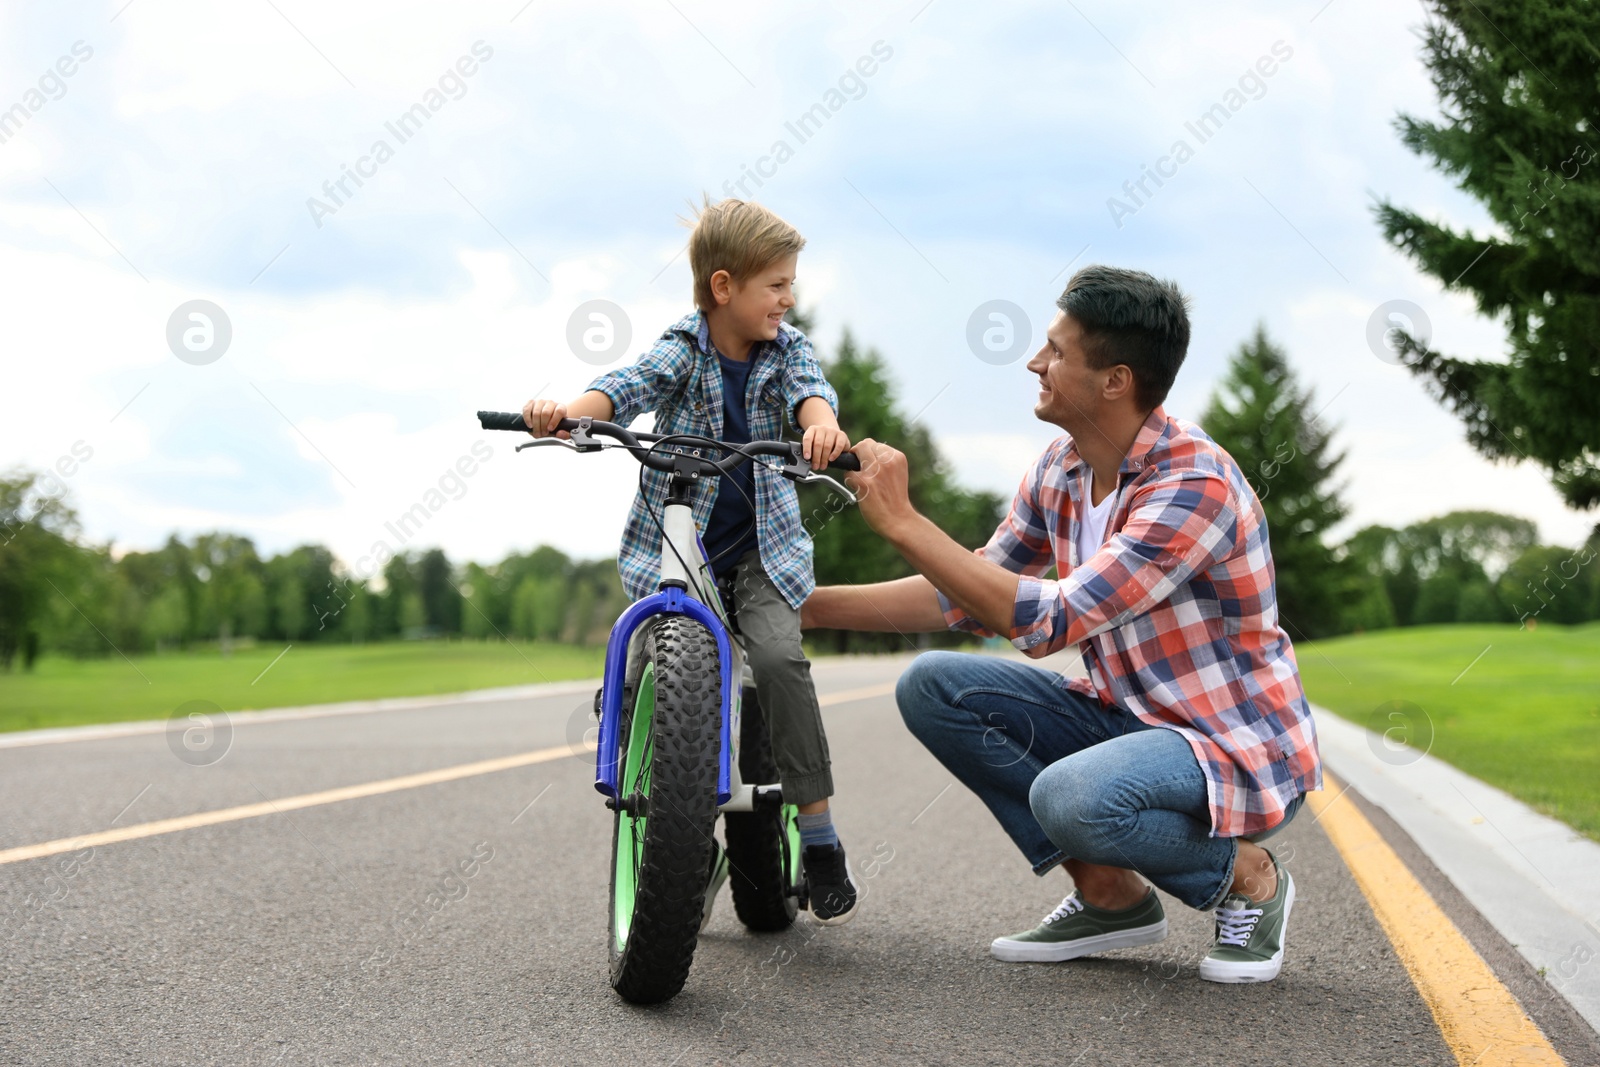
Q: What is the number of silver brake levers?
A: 2